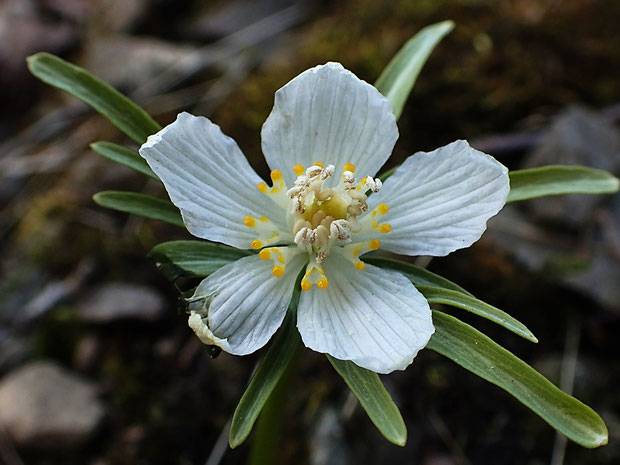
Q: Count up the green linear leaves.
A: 11